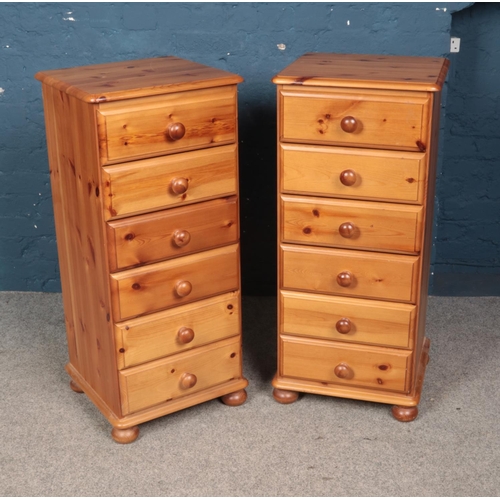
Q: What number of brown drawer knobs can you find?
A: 12